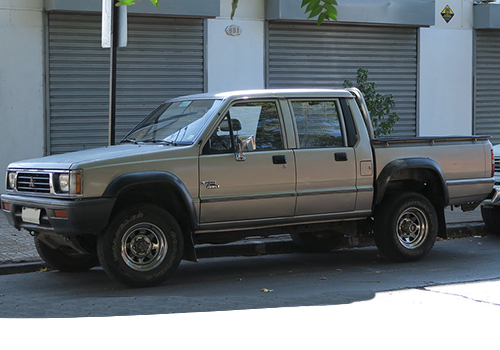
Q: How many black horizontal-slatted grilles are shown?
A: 1